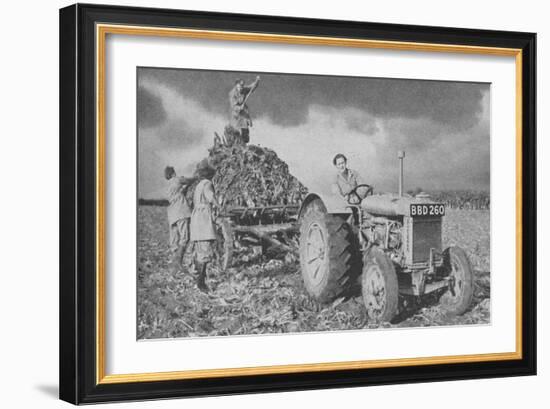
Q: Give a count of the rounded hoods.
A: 1